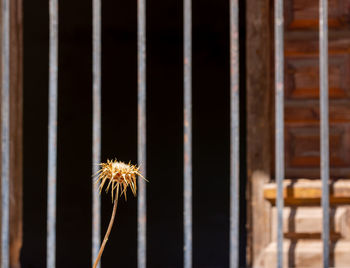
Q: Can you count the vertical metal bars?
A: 8